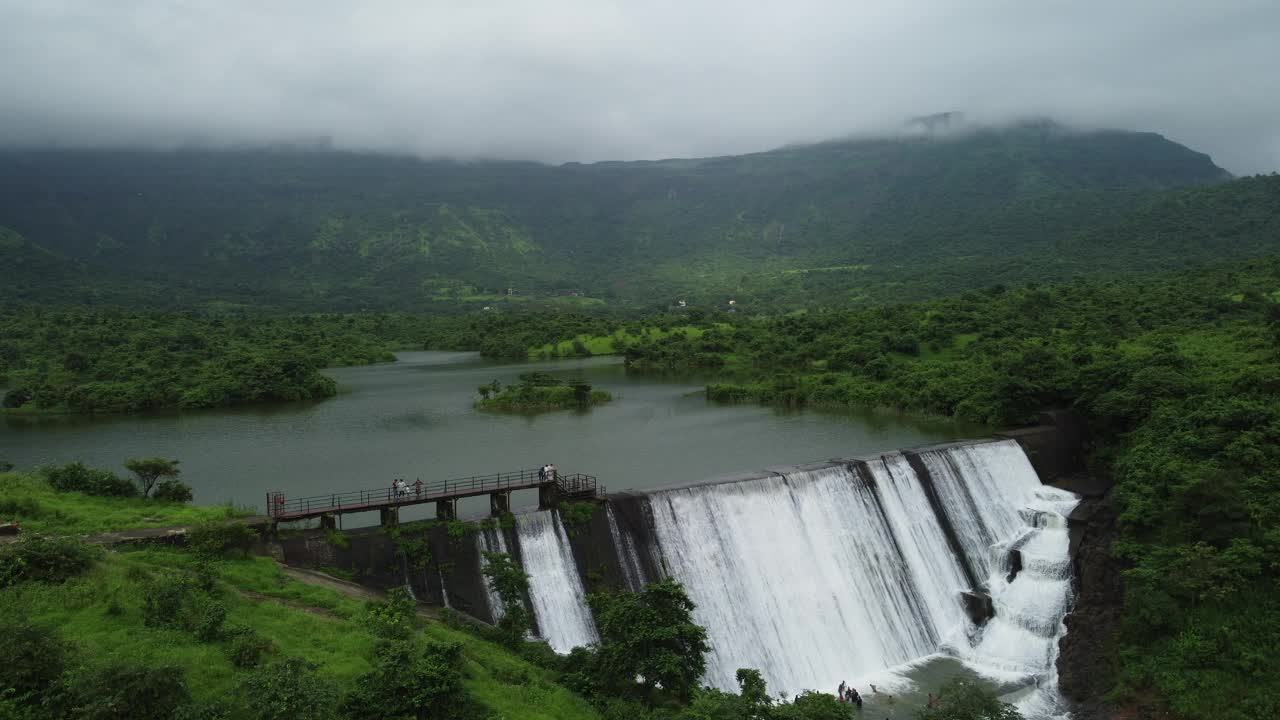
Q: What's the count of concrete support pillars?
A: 5